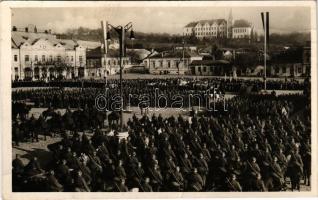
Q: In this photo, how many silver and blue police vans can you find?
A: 0